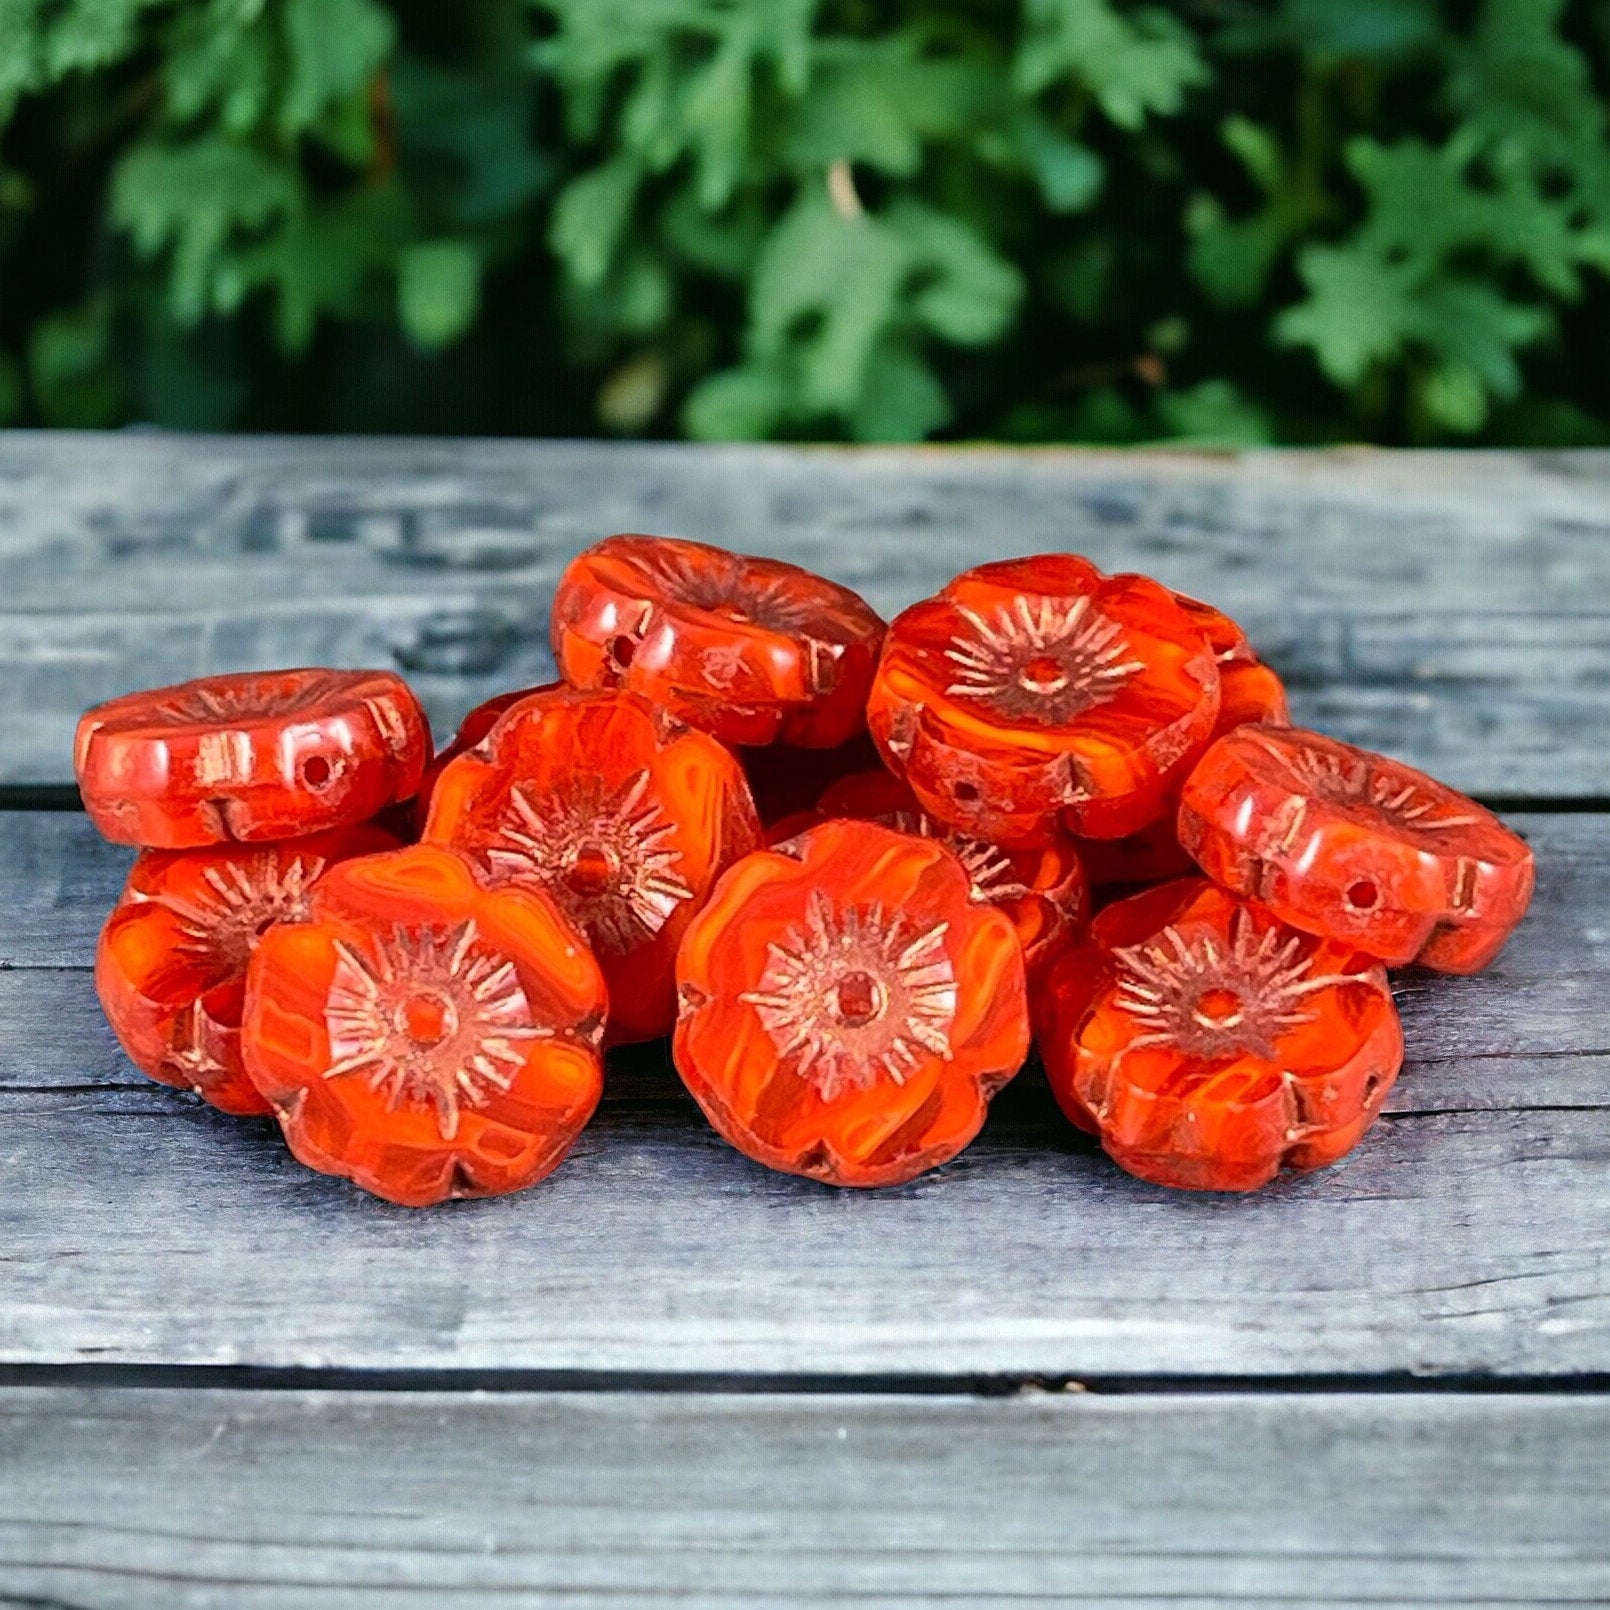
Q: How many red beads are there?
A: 12